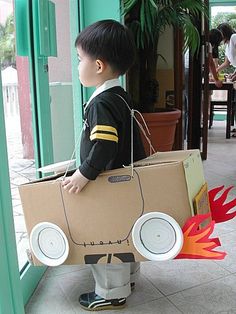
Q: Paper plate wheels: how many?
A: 2